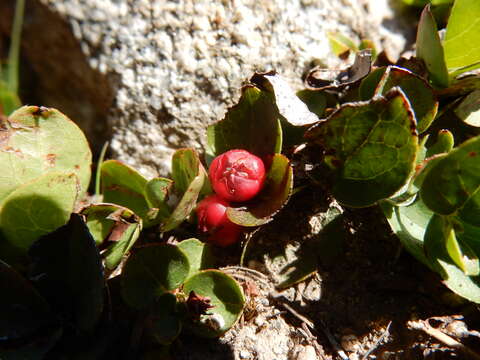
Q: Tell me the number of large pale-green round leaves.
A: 2